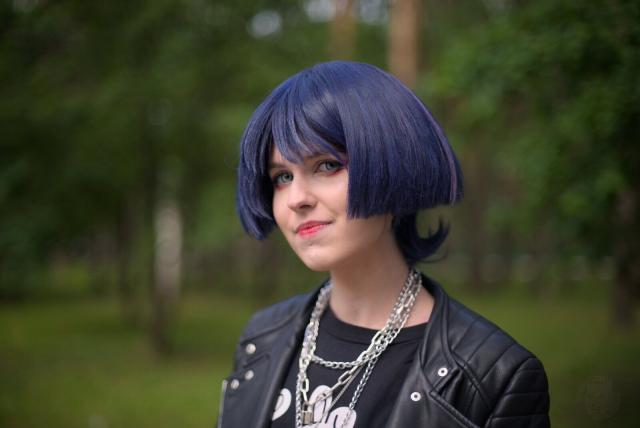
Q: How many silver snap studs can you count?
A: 5